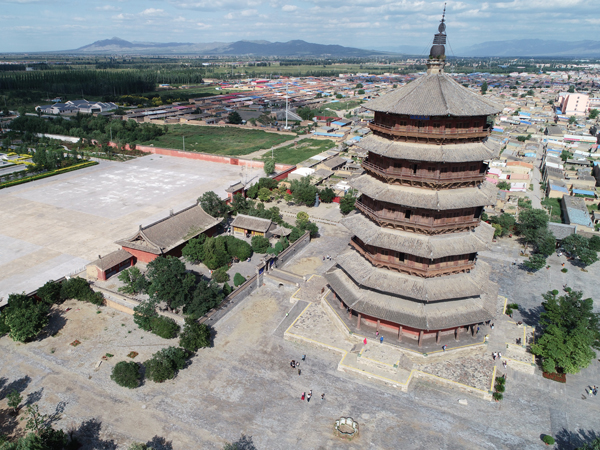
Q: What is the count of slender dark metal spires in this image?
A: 1